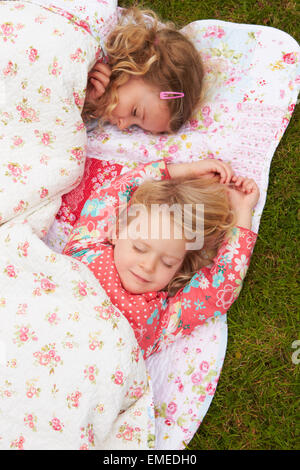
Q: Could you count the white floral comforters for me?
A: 2